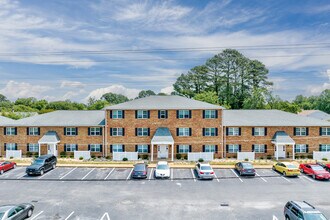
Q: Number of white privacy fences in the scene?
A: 6